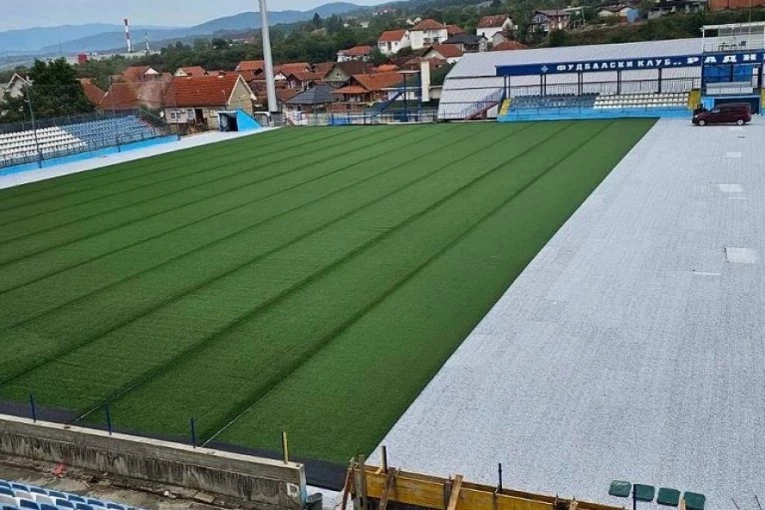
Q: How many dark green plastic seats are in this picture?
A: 4